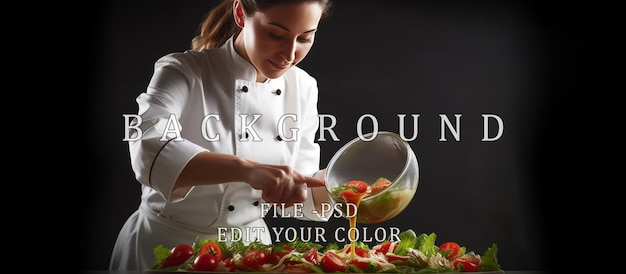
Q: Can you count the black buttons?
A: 6